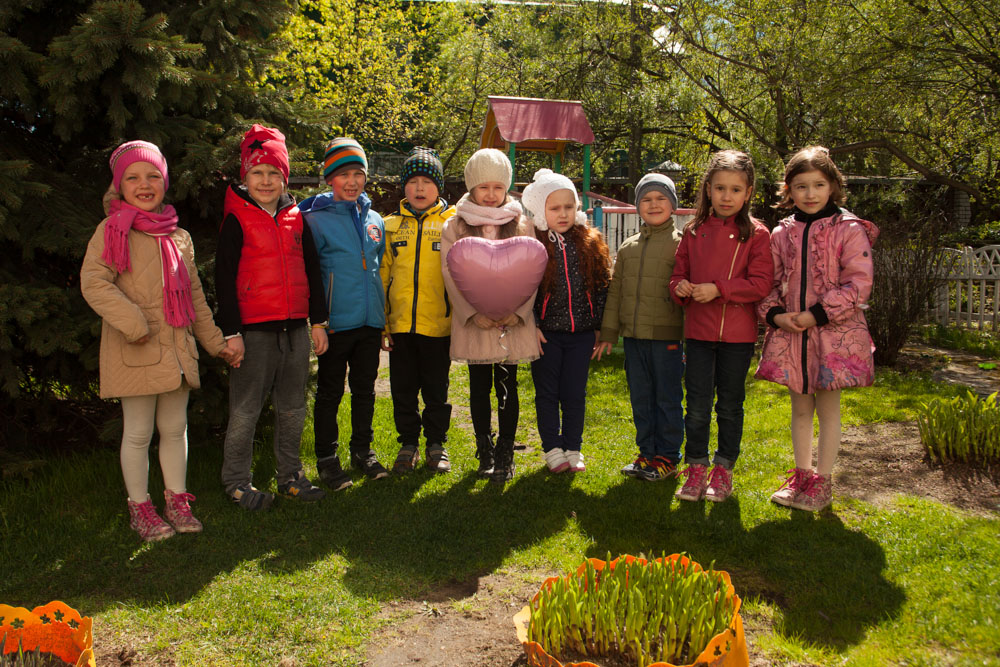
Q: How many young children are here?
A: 9